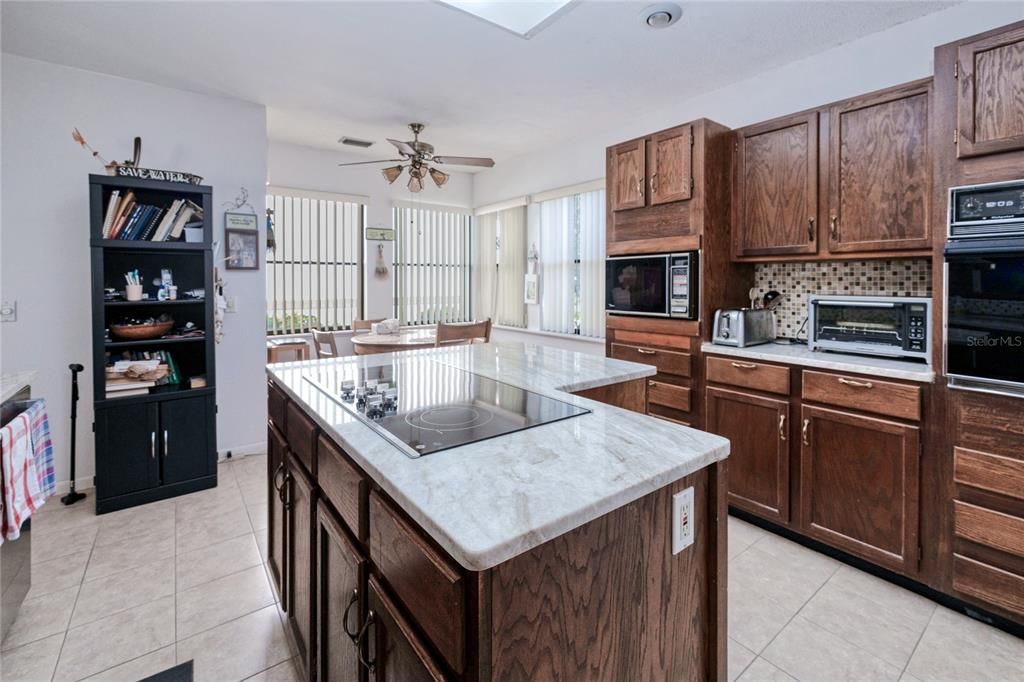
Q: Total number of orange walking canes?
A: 0